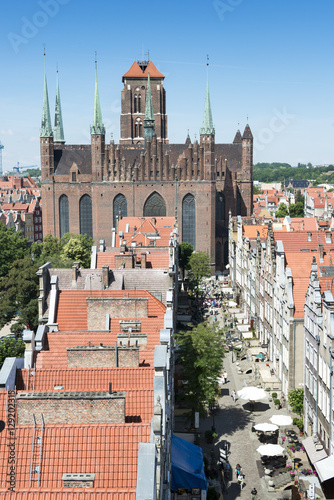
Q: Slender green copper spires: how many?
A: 5